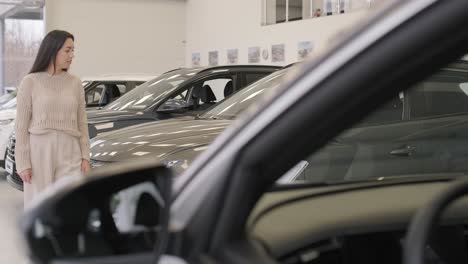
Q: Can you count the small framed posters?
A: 6